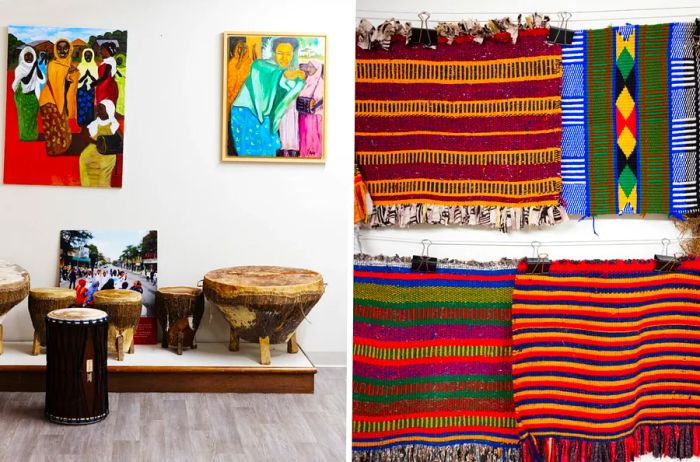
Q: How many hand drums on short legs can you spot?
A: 5